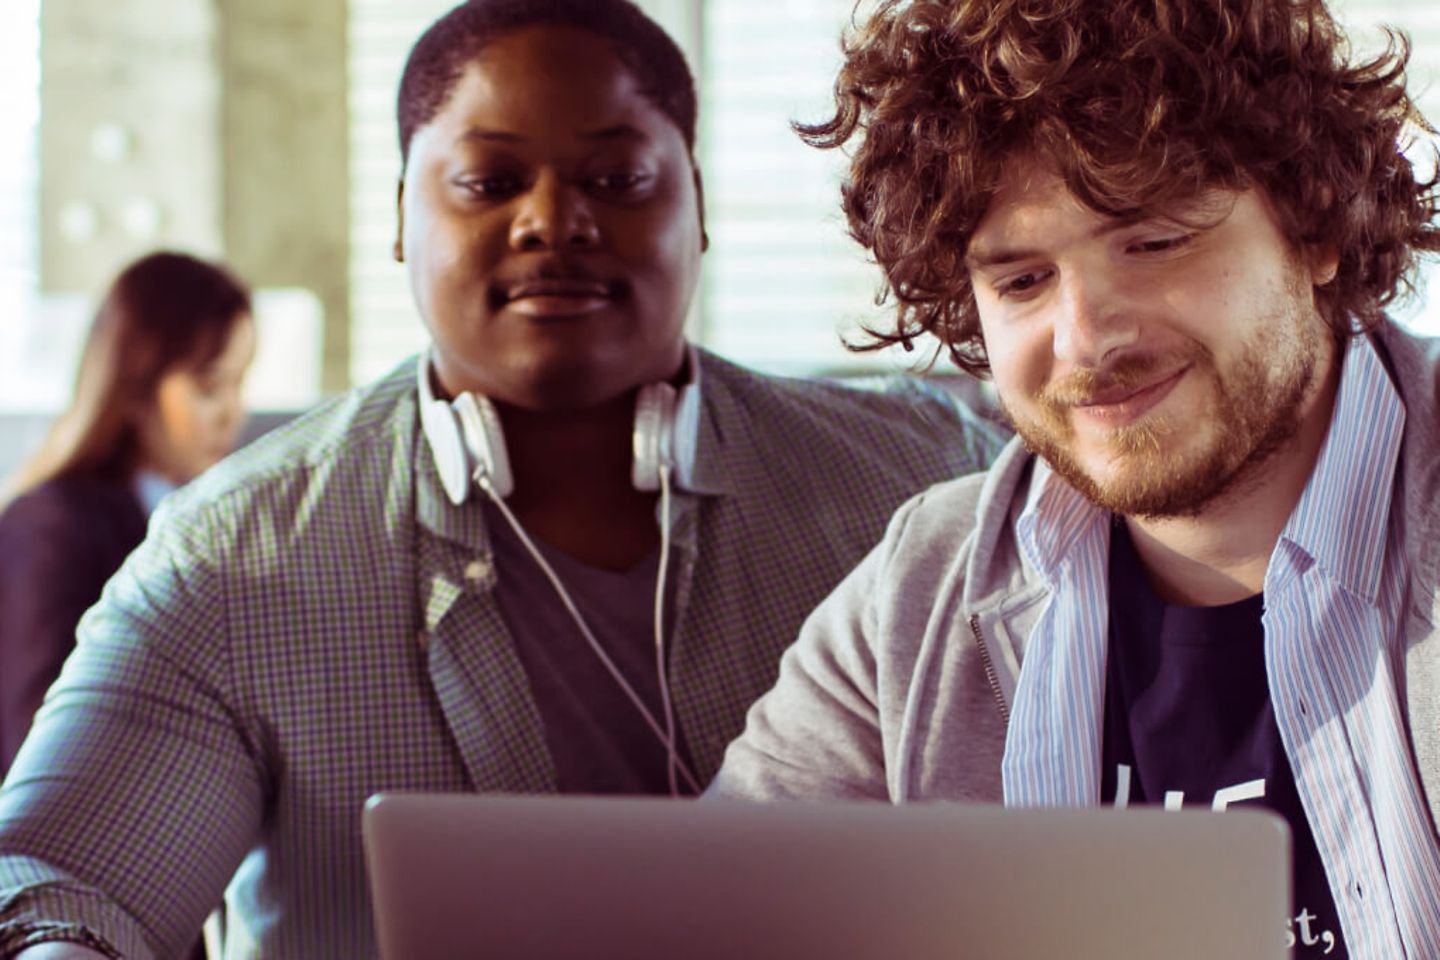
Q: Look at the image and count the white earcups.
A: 2